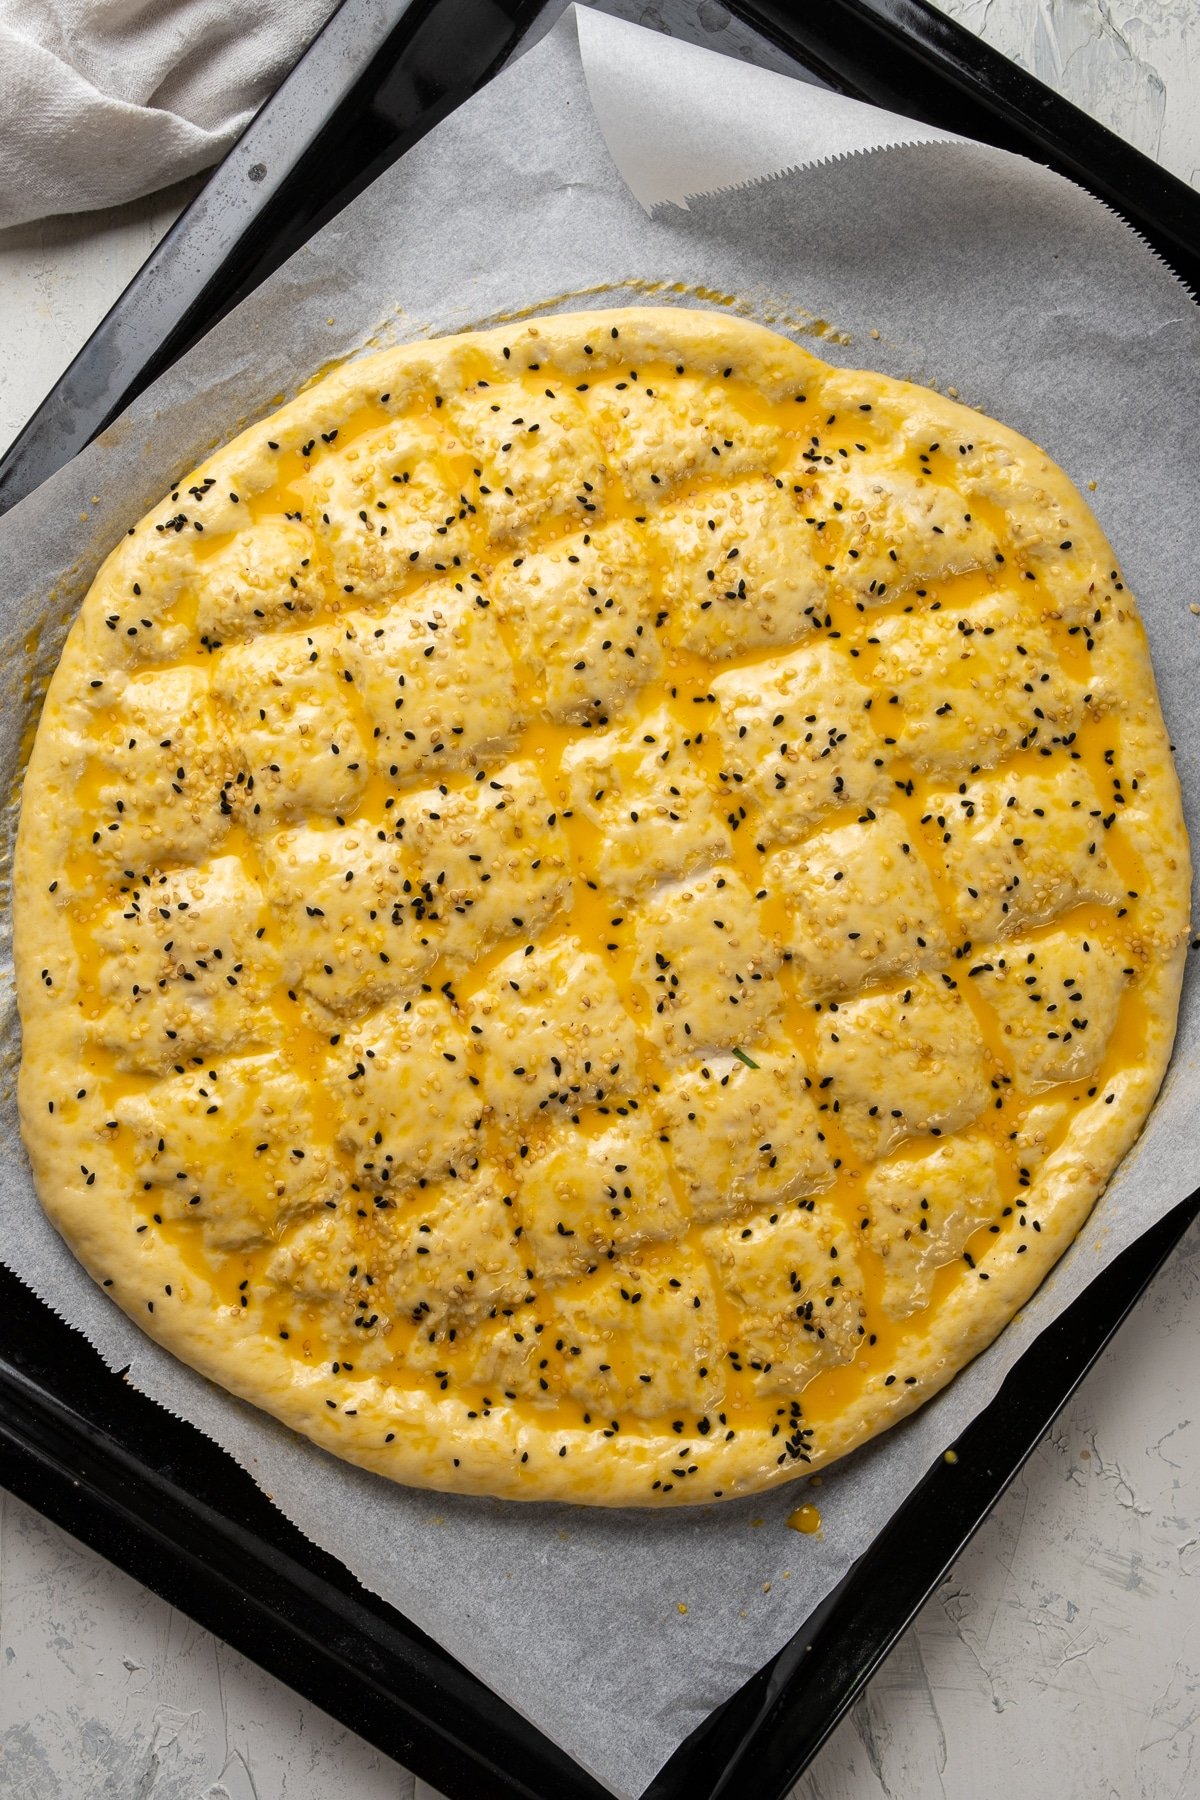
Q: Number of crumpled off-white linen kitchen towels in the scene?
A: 1